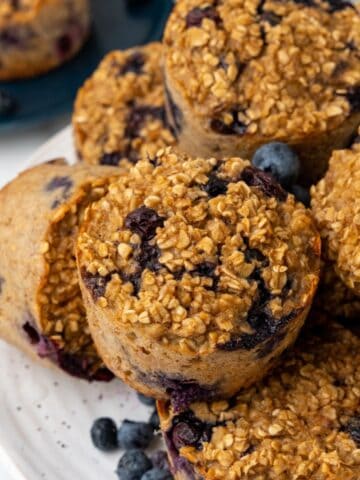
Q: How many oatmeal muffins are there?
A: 7